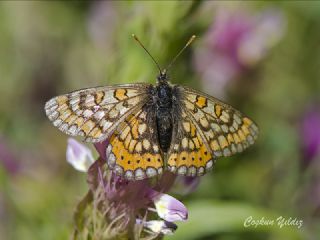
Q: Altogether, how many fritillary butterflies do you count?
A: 1